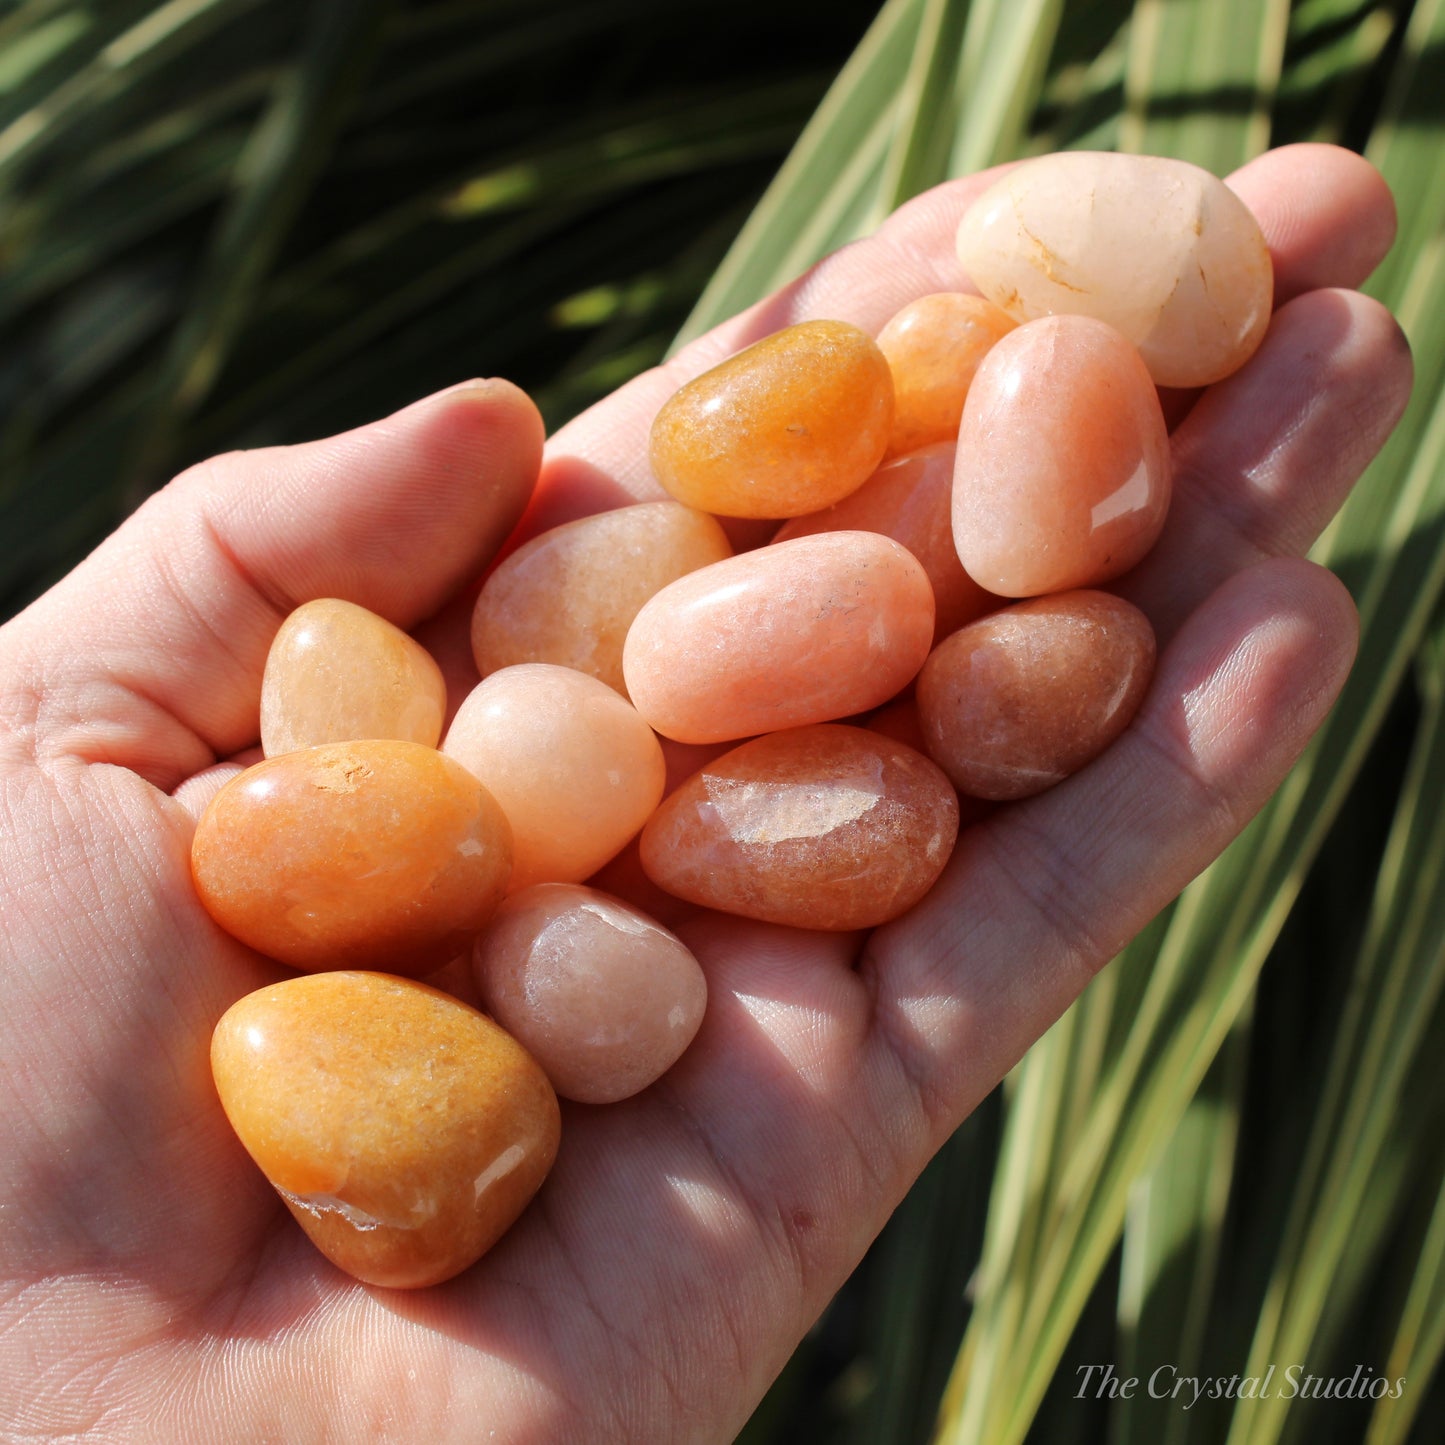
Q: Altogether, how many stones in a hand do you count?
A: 14